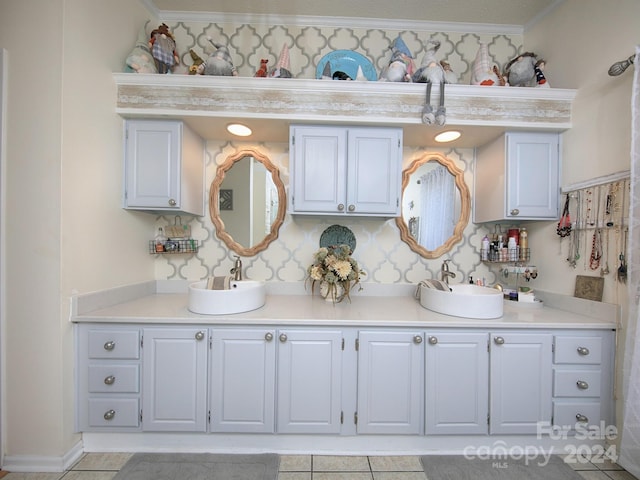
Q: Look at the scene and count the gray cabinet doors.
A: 10